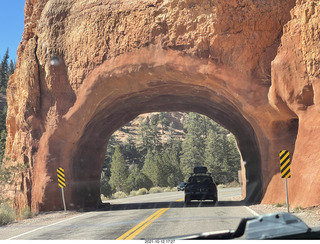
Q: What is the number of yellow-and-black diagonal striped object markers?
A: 2